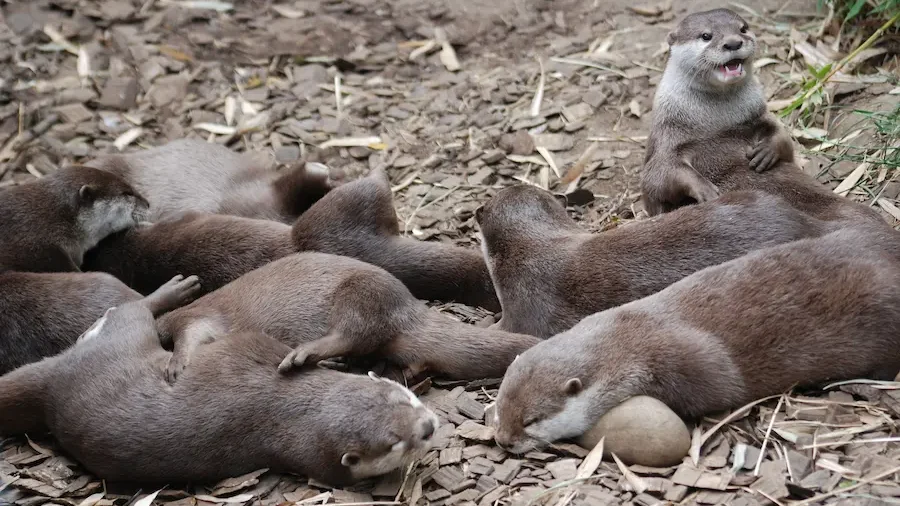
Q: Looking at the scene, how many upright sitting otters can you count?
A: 1